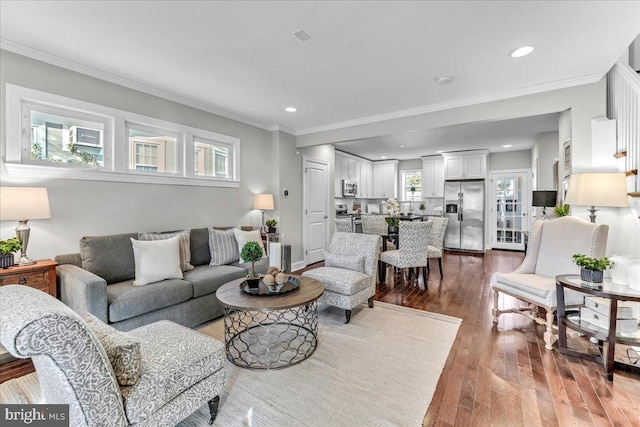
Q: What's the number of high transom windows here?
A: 3